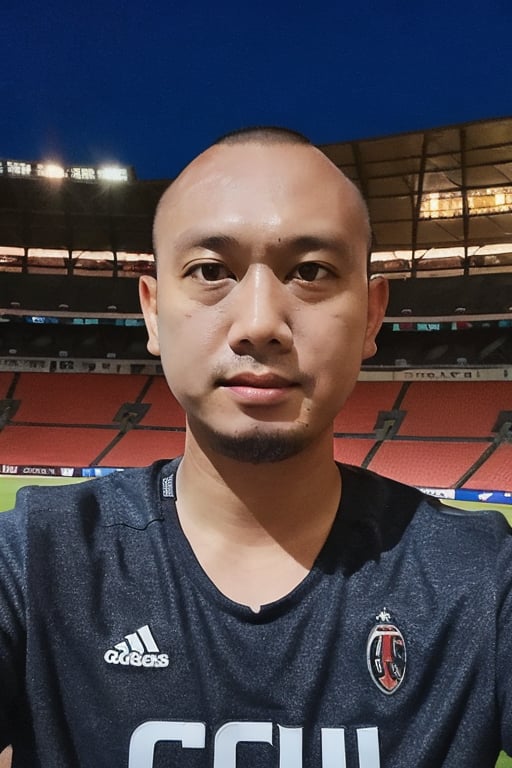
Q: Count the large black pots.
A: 0